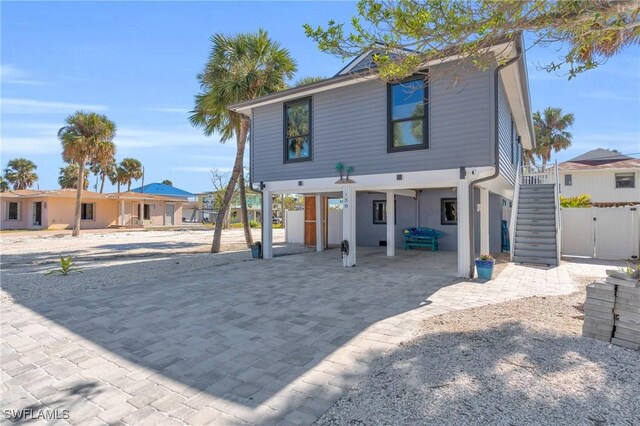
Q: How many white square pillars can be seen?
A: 6